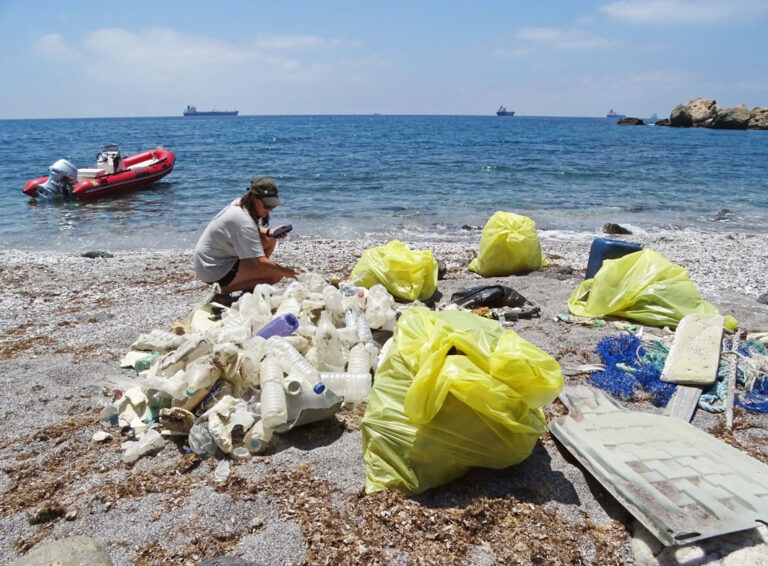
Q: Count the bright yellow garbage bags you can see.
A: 4